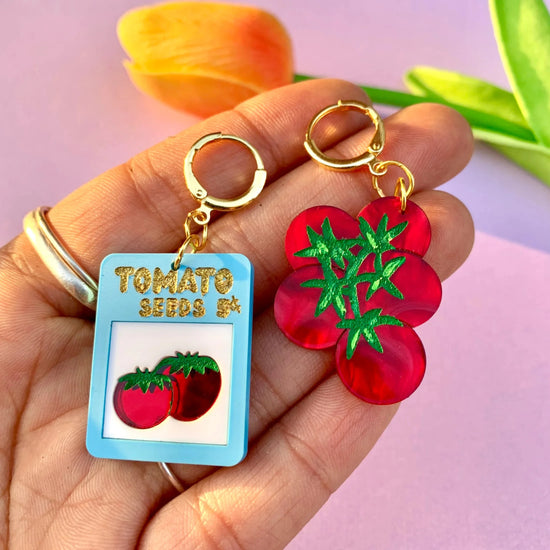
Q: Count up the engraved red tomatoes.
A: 7